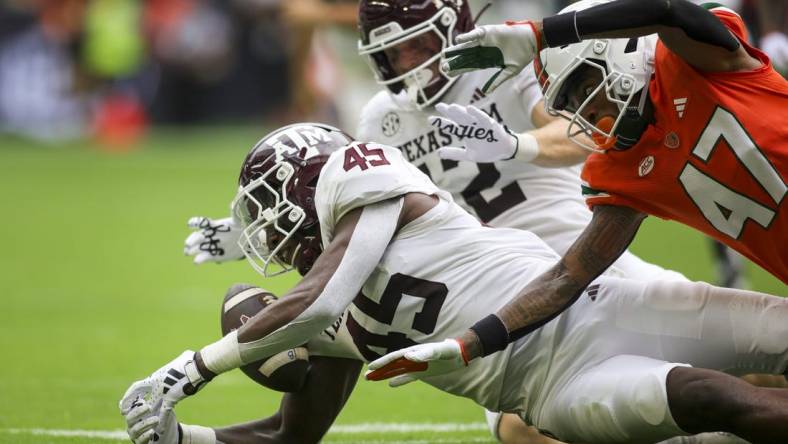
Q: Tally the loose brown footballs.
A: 1